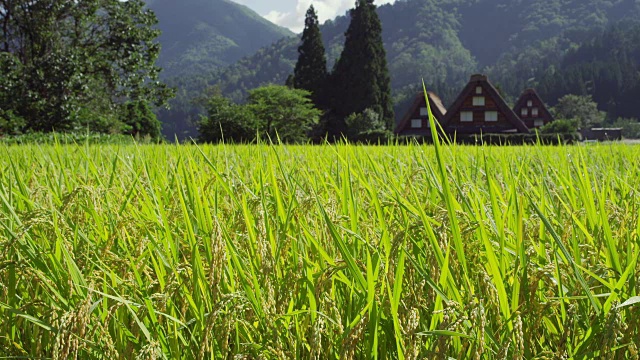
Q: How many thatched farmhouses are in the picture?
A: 3